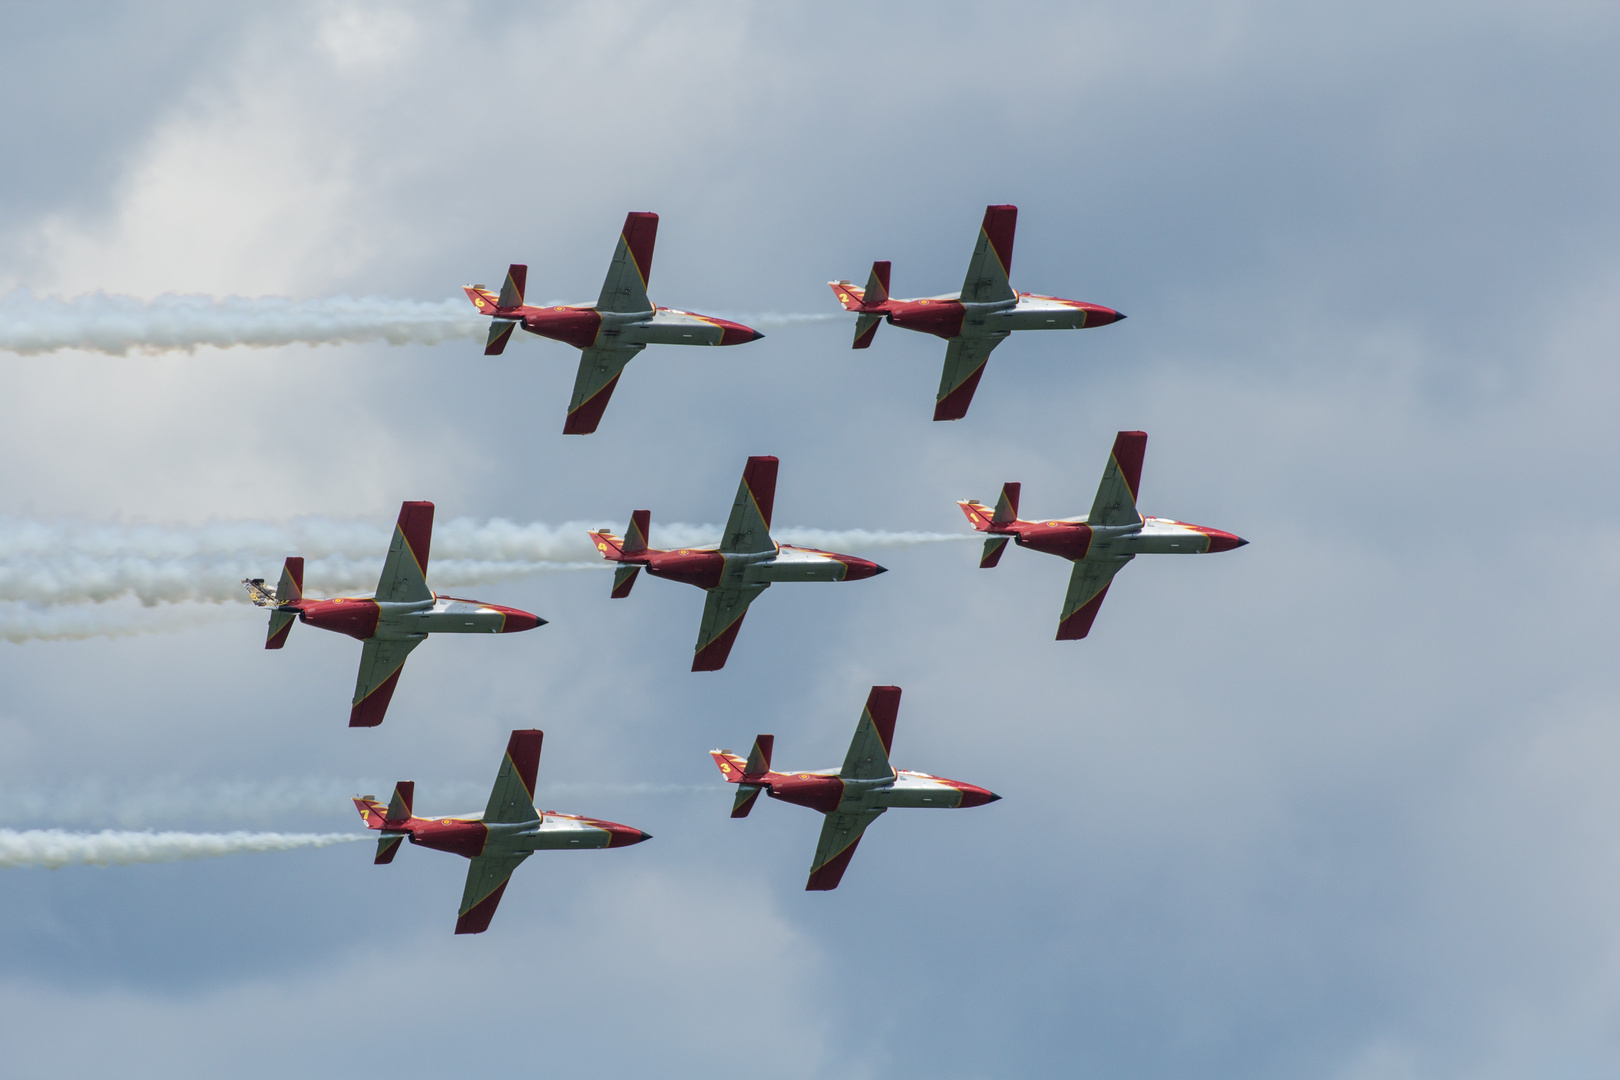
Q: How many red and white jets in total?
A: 7